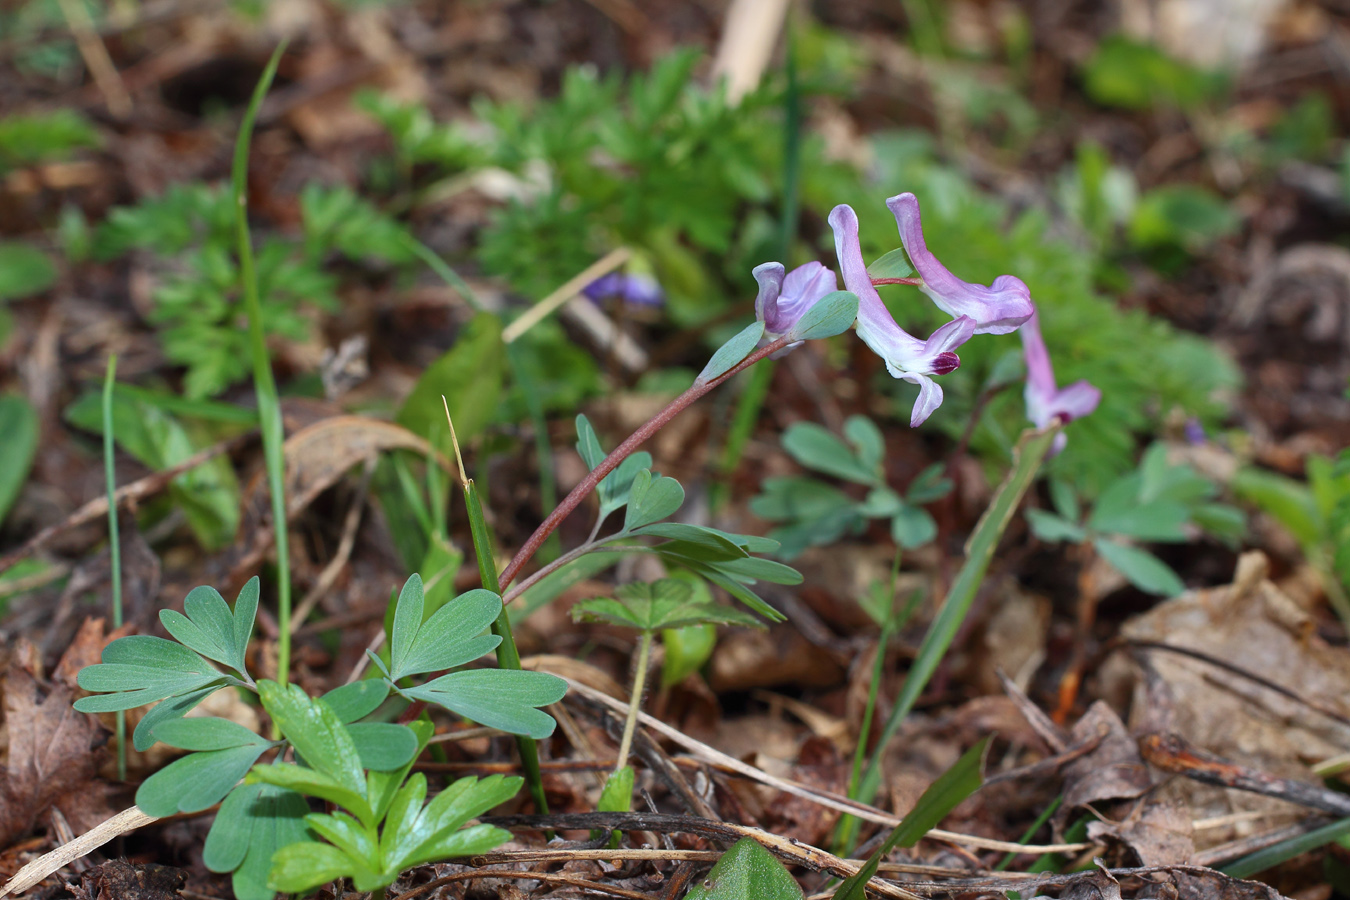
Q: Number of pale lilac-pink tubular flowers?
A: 4